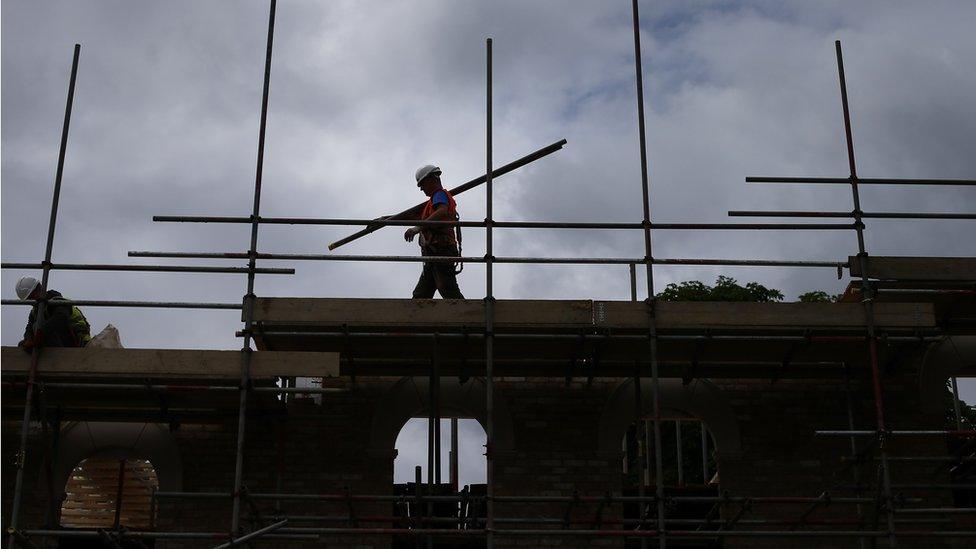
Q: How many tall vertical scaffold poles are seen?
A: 5